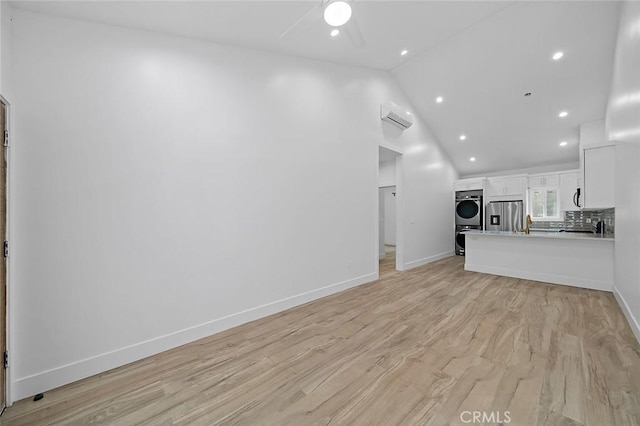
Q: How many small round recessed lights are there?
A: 8